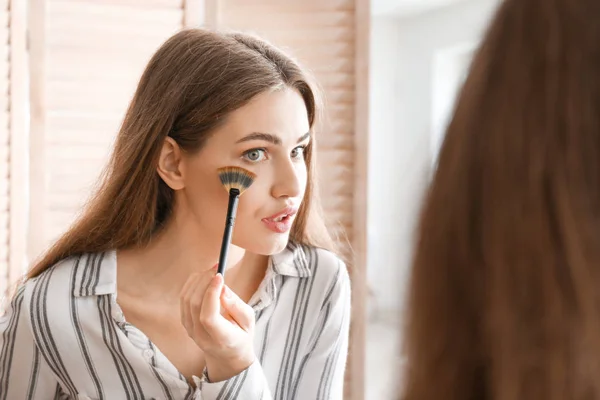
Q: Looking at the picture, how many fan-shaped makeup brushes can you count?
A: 1